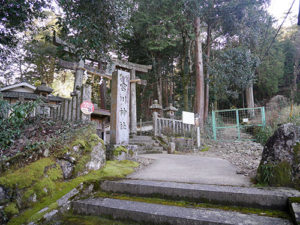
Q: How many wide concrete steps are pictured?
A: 2